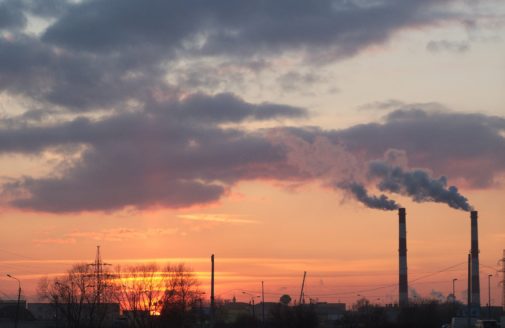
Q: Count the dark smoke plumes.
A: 2